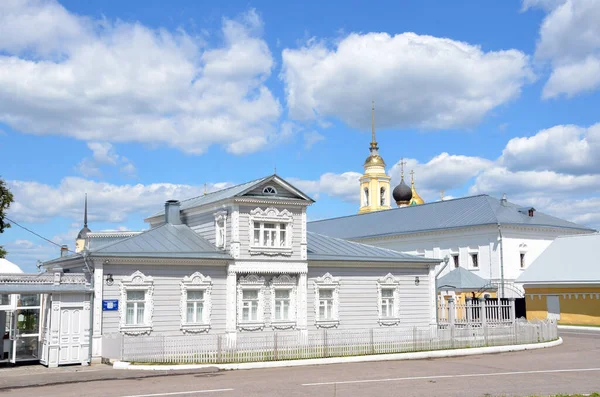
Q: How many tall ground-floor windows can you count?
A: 6